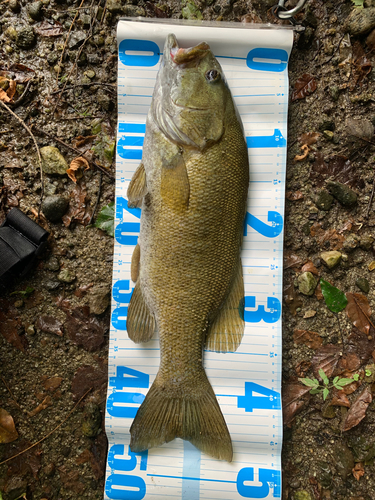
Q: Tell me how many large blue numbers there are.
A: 12